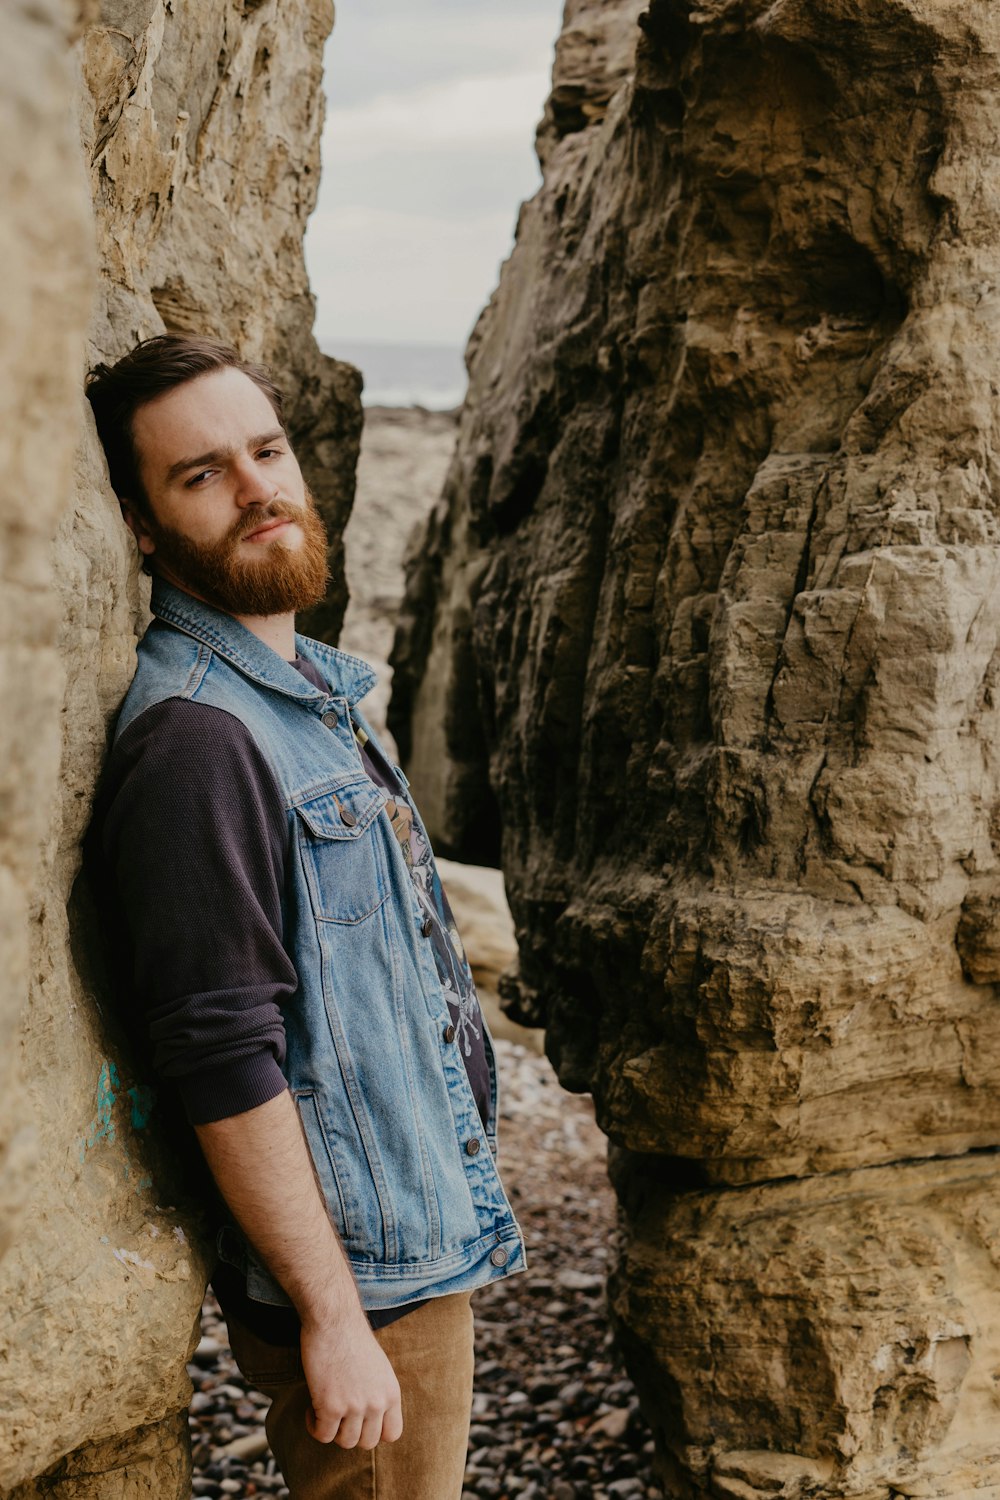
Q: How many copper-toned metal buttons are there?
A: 6